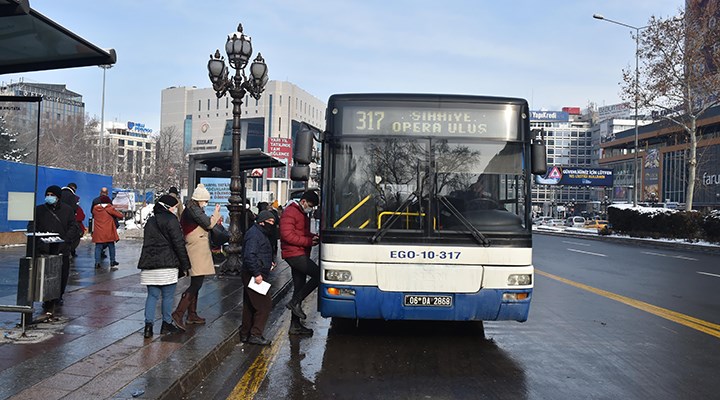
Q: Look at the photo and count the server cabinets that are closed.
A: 0